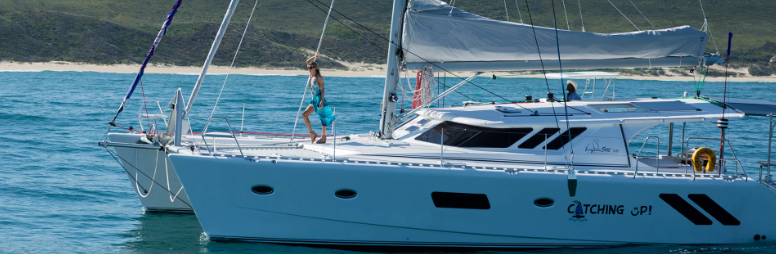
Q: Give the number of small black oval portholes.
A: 3